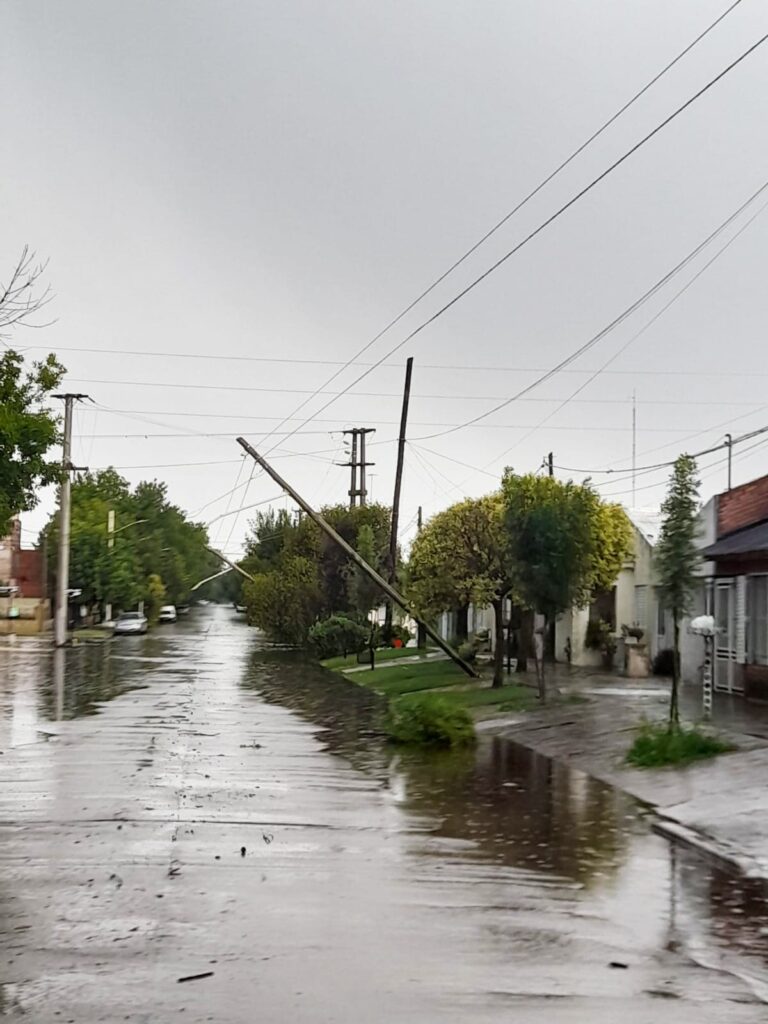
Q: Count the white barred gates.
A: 1